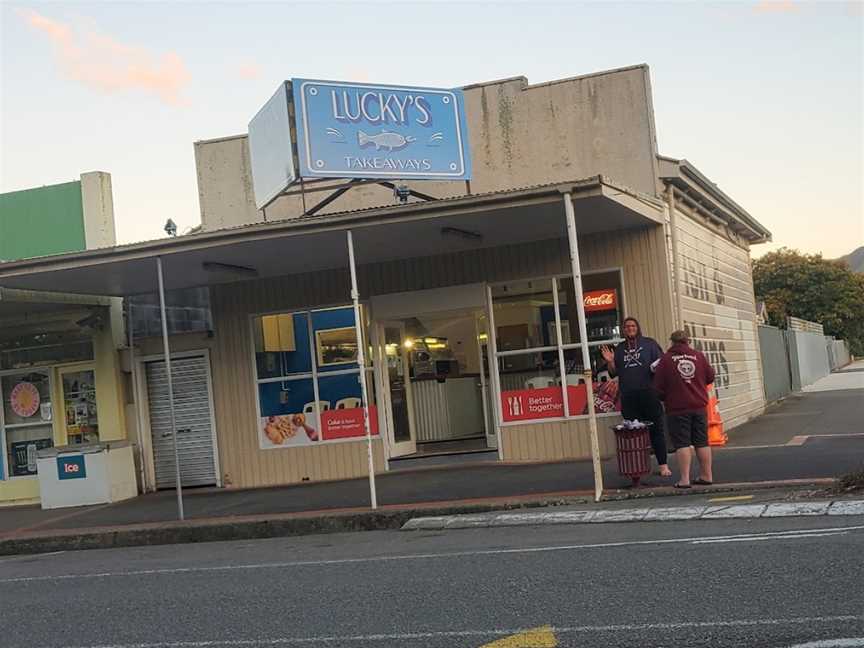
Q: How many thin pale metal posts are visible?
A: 3